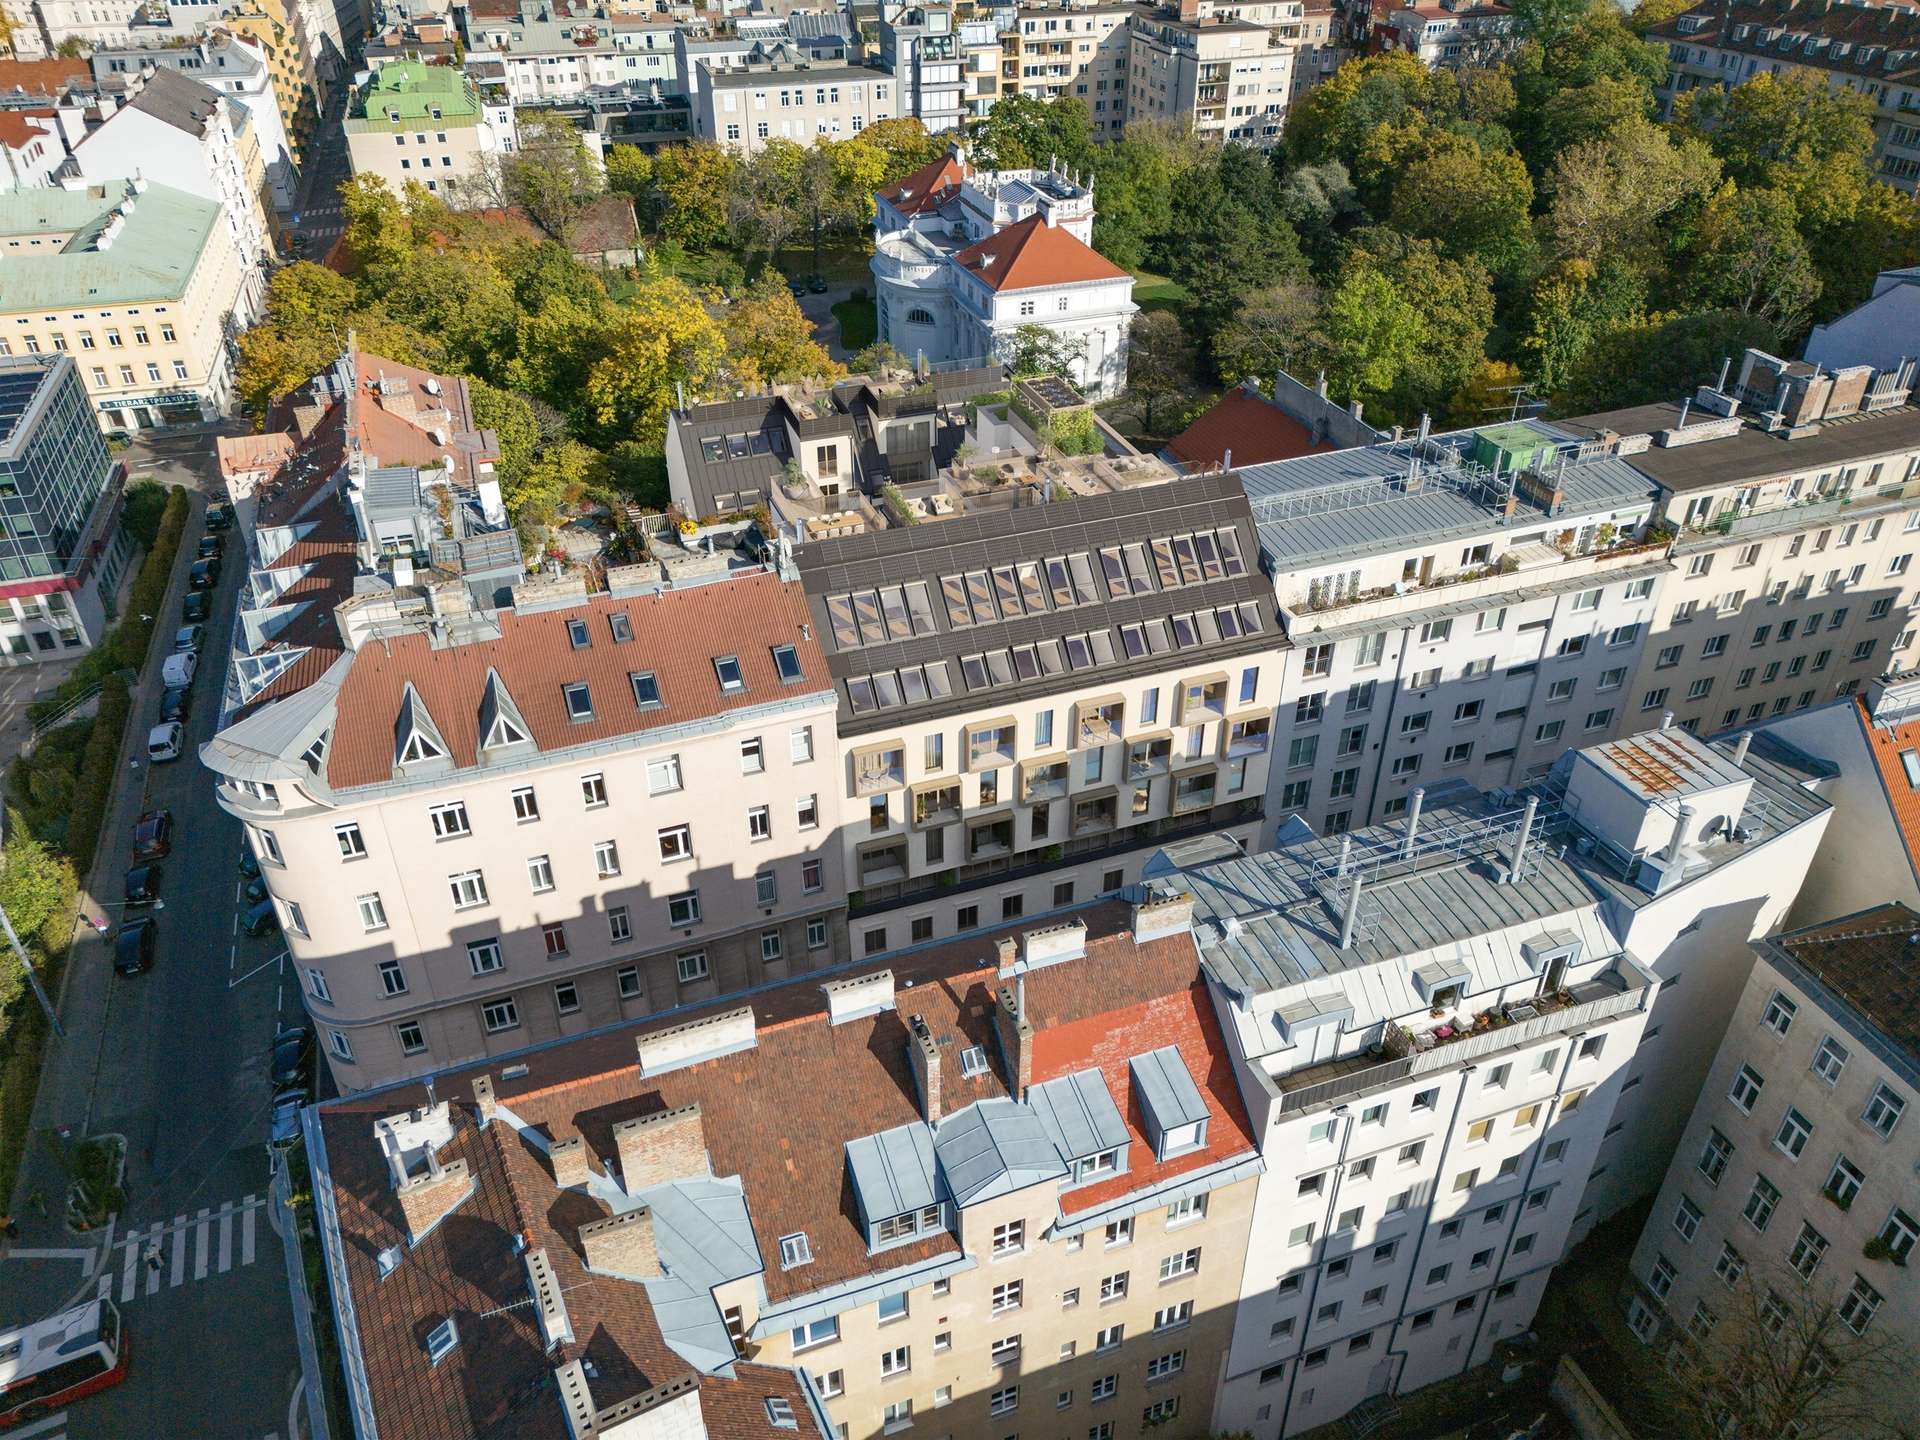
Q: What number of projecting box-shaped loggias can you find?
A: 12